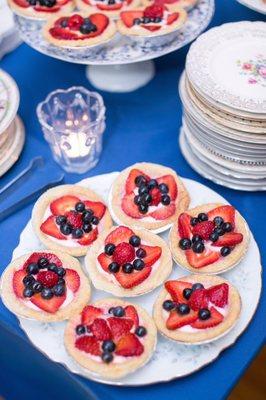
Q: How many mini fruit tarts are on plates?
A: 12